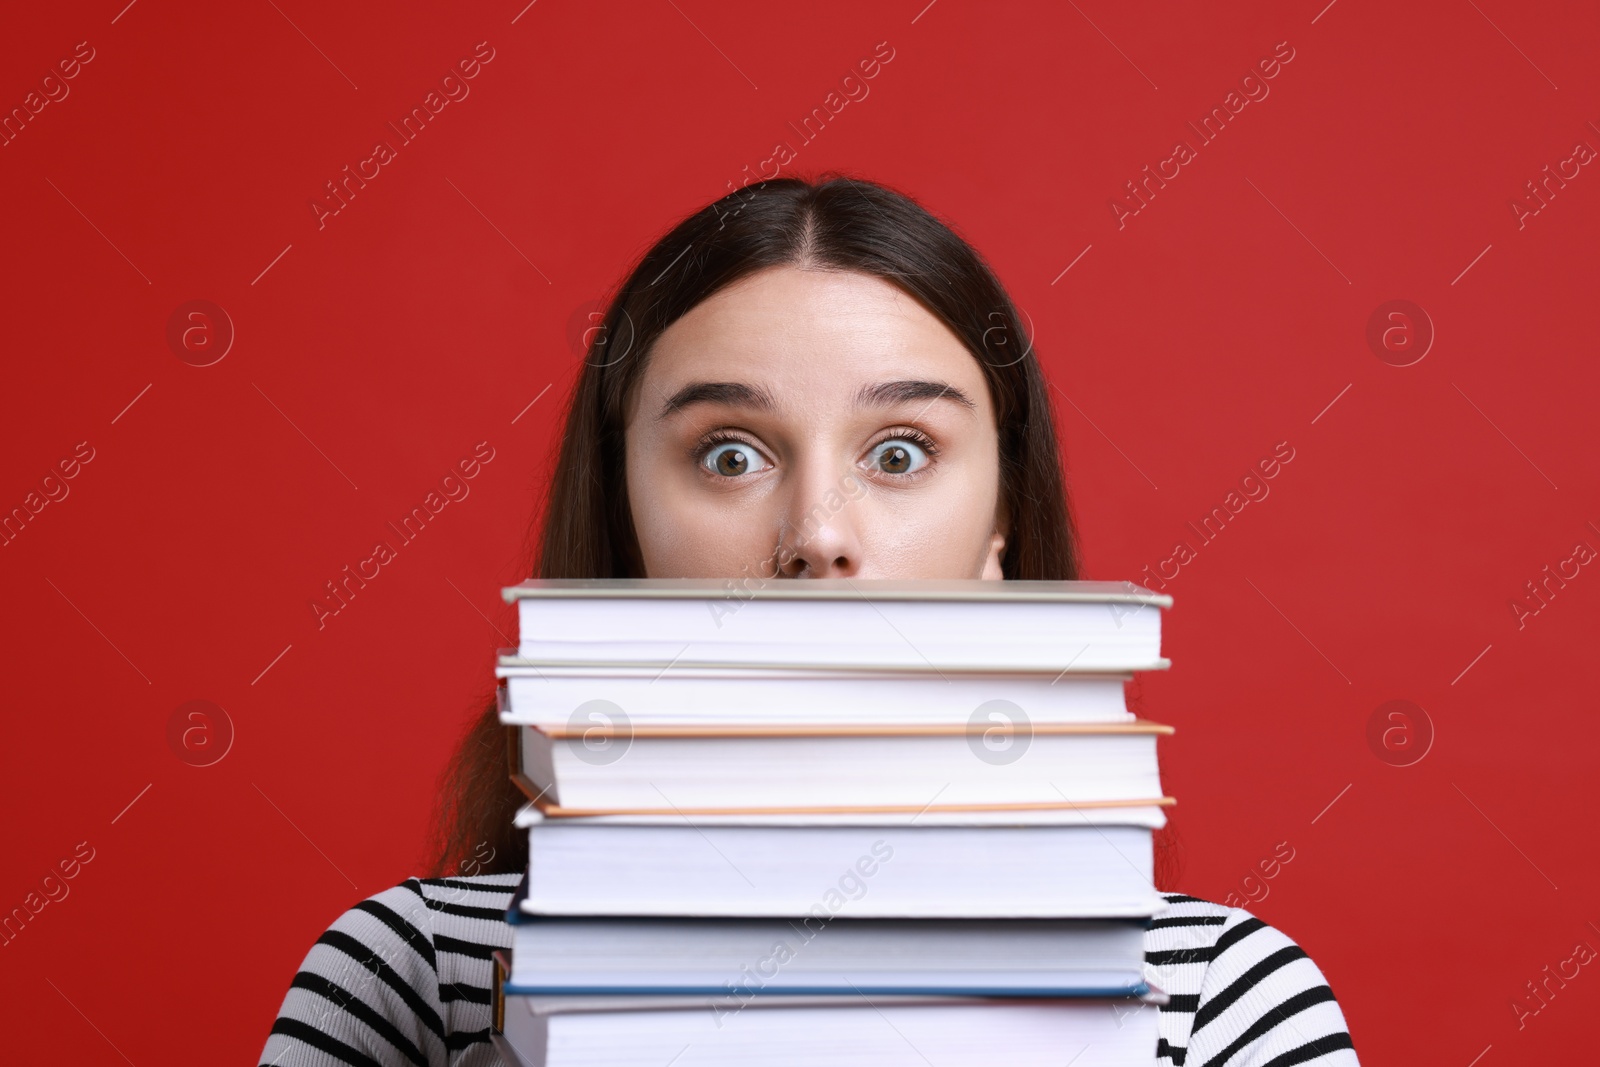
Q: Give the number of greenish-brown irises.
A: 2